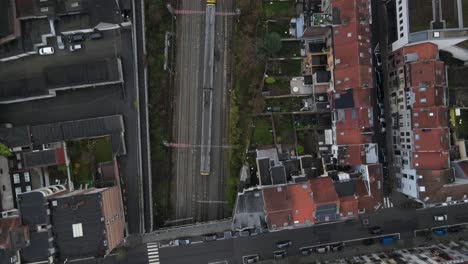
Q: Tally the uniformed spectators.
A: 0